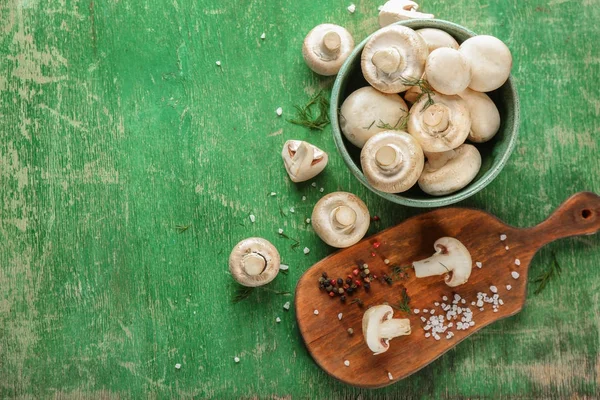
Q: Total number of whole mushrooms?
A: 12